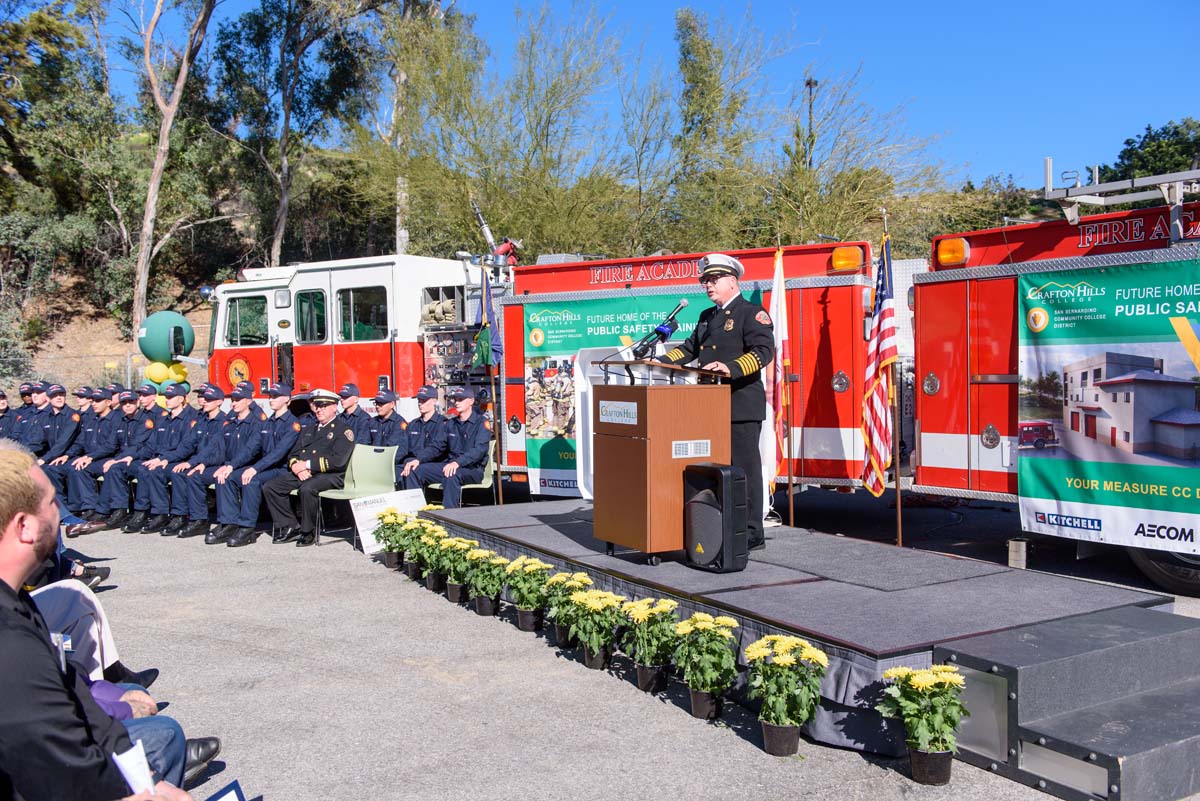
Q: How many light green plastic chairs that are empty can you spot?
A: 1